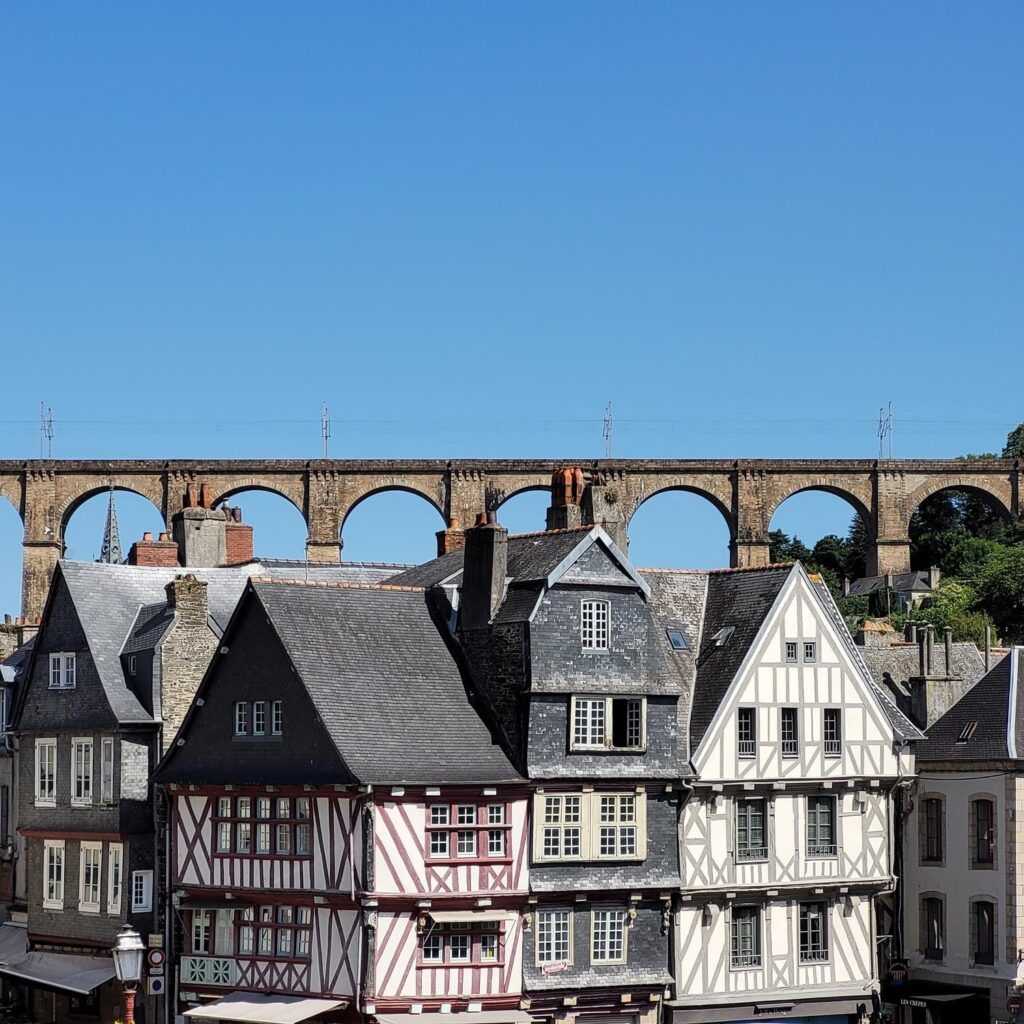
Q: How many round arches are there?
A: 8